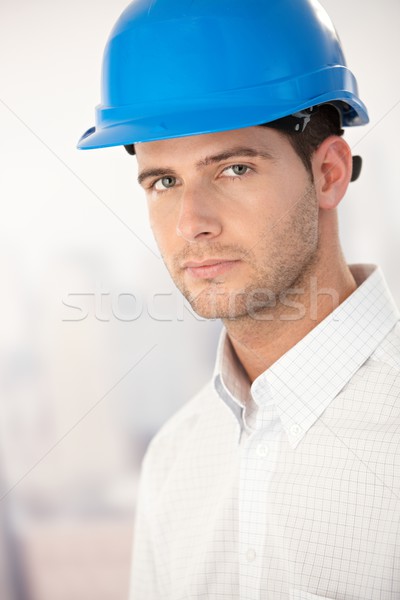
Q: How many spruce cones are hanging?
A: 0